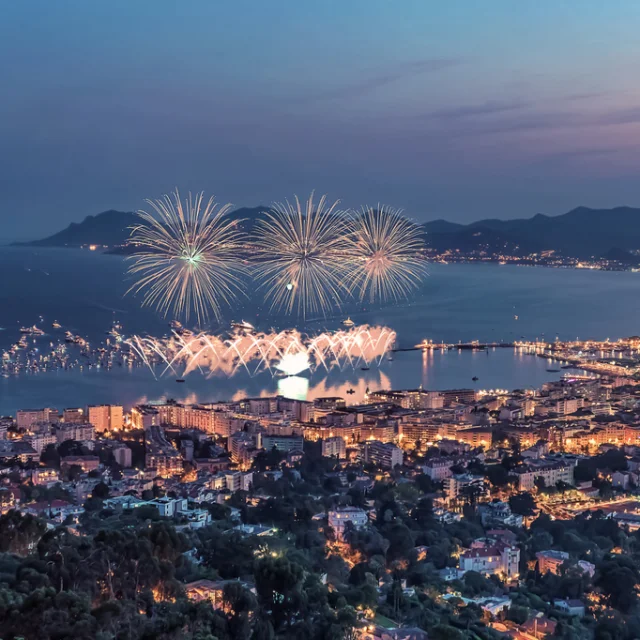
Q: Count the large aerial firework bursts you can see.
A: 3